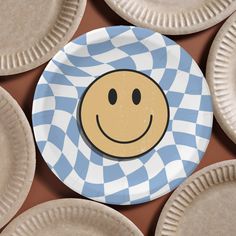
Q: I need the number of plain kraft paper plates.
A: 6